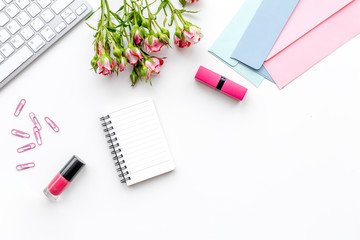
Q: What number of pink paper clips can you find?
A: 7